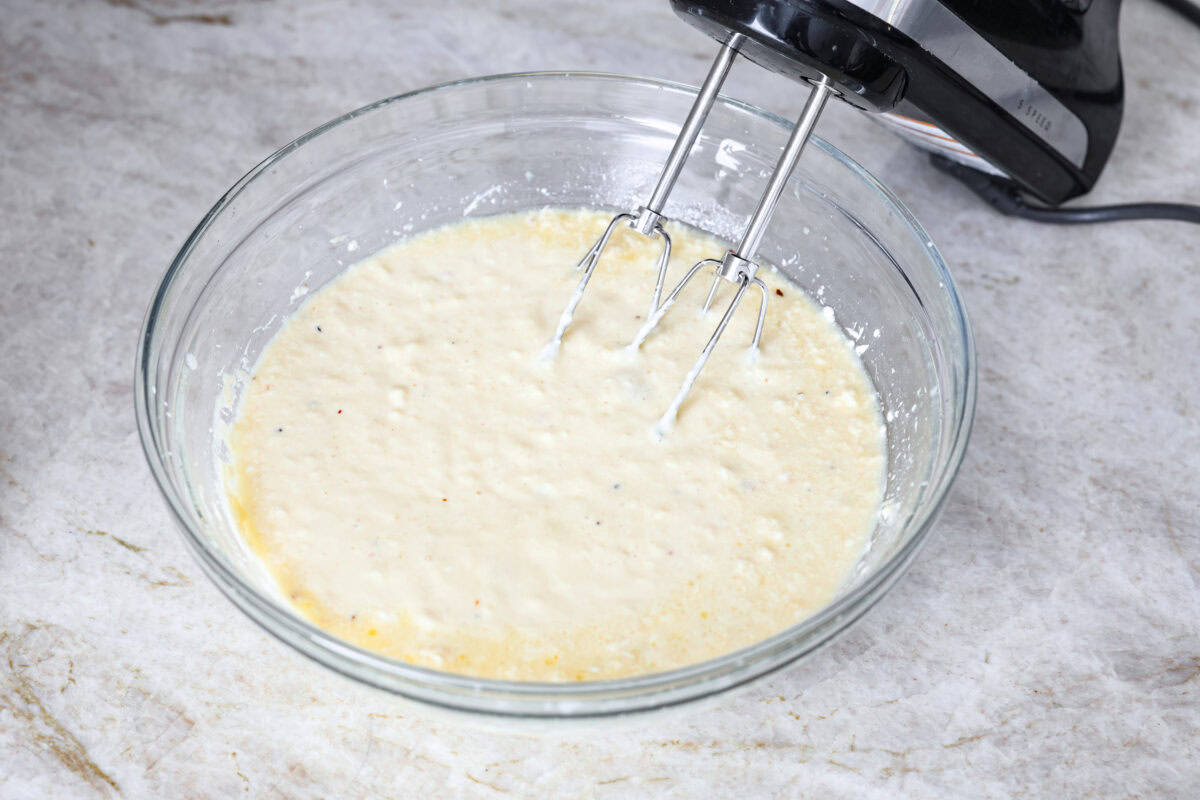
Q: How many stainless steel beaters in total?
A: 2